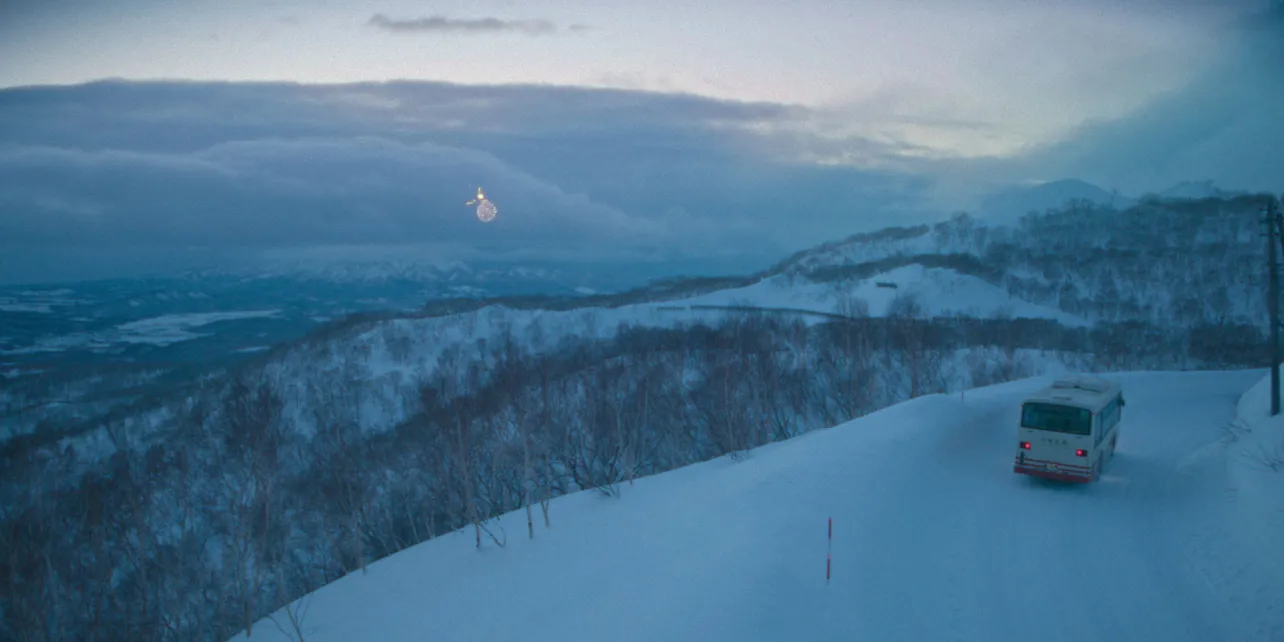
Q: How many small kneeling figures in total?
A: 0